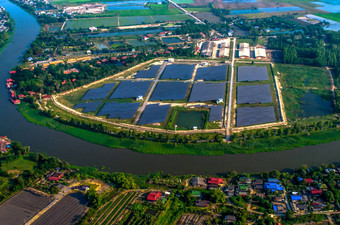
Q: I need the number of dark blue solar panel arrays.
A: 14